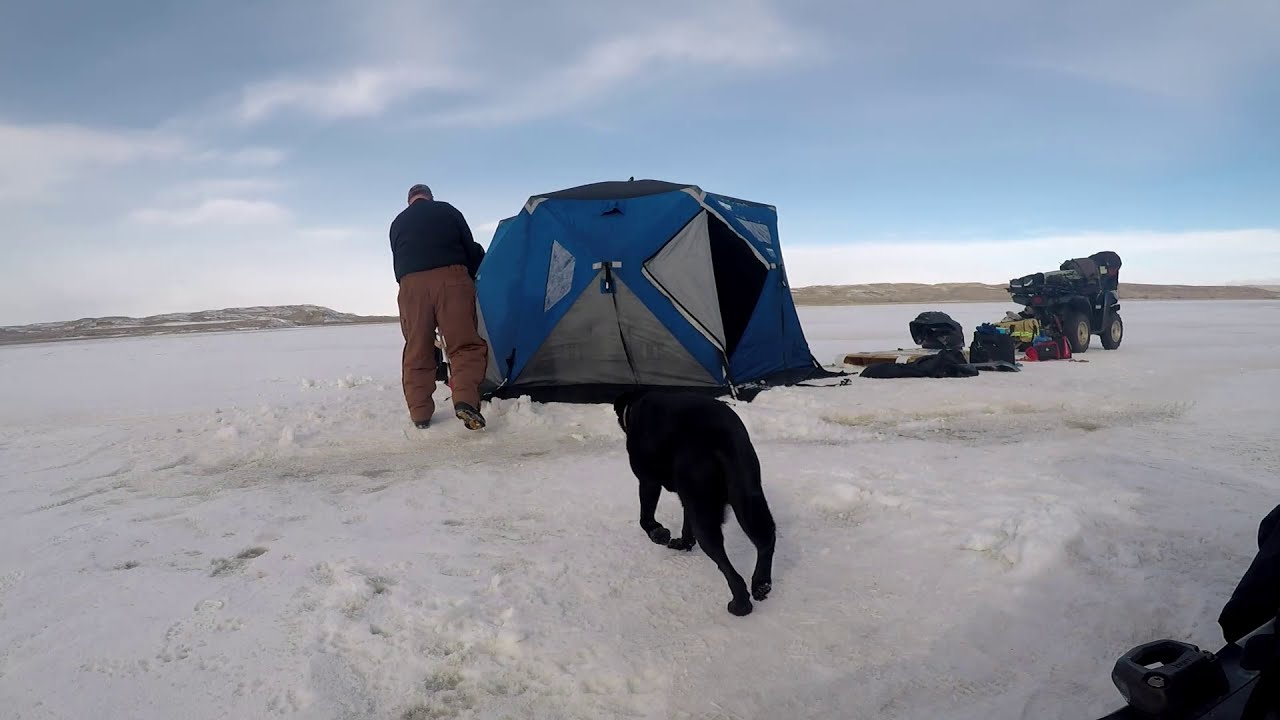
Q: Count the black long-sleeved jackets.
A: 1